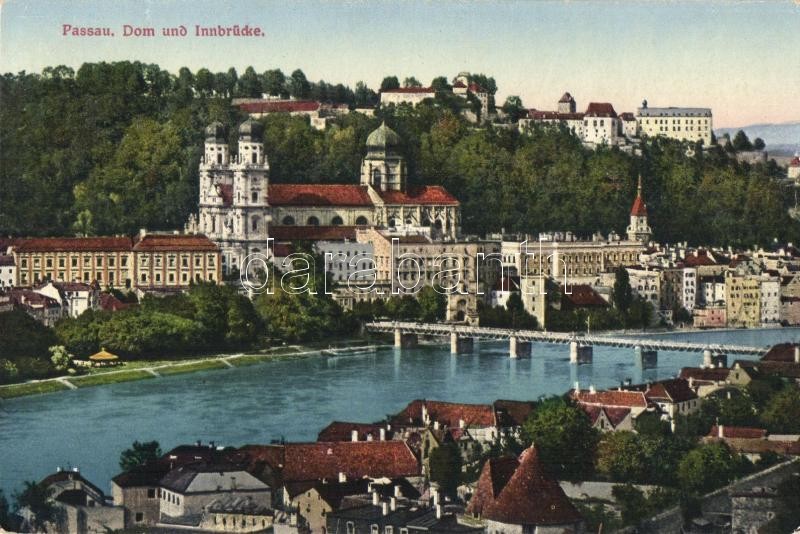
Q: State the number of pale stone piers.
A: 6